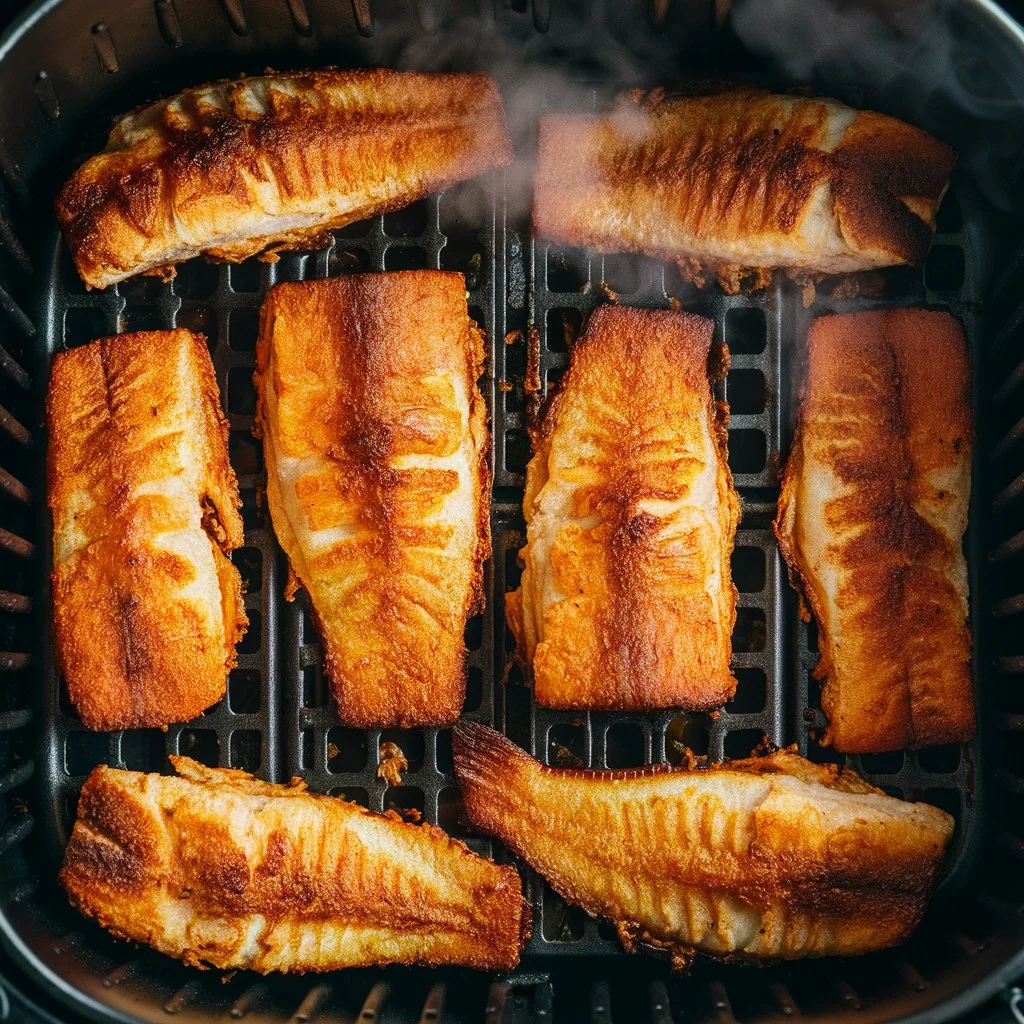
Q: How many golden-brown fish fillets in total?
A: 8